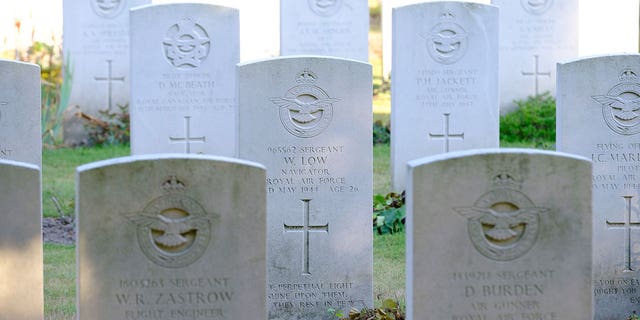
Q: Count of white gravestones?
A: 11